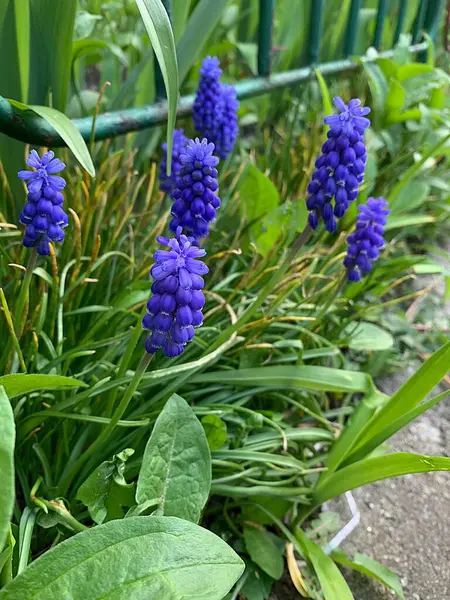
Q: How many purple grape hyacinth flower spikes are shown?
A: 8